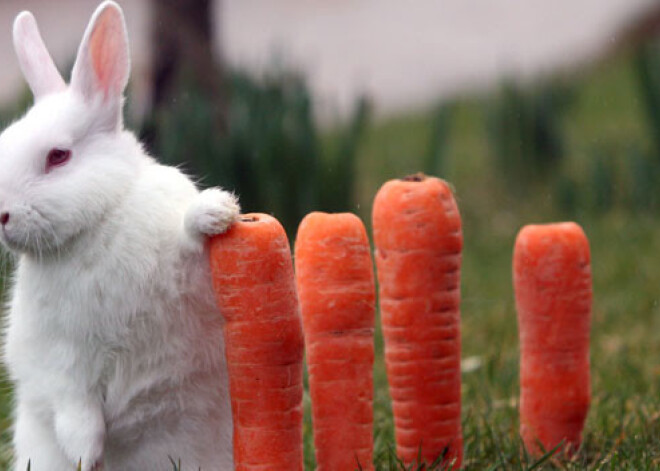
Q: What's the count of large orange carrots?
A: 4